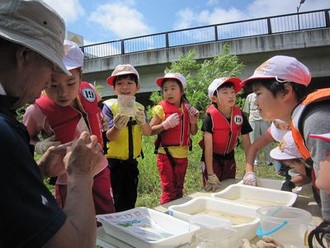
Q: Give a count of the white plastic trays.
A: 4